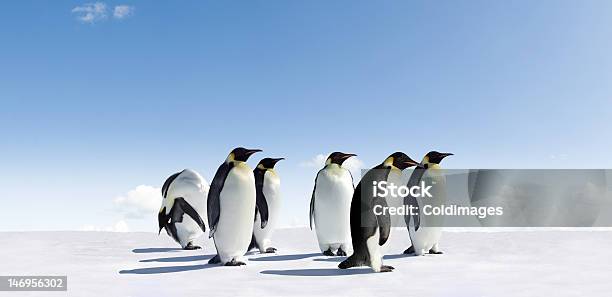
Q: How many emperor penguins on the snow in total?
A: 6